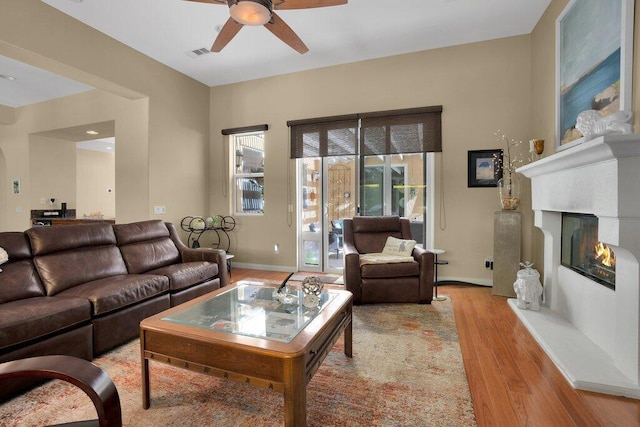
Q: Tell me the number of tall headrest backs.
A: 4